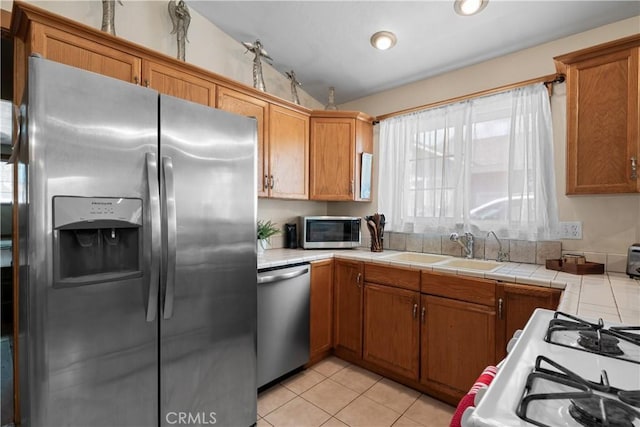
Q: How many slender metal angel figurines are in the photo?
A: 4